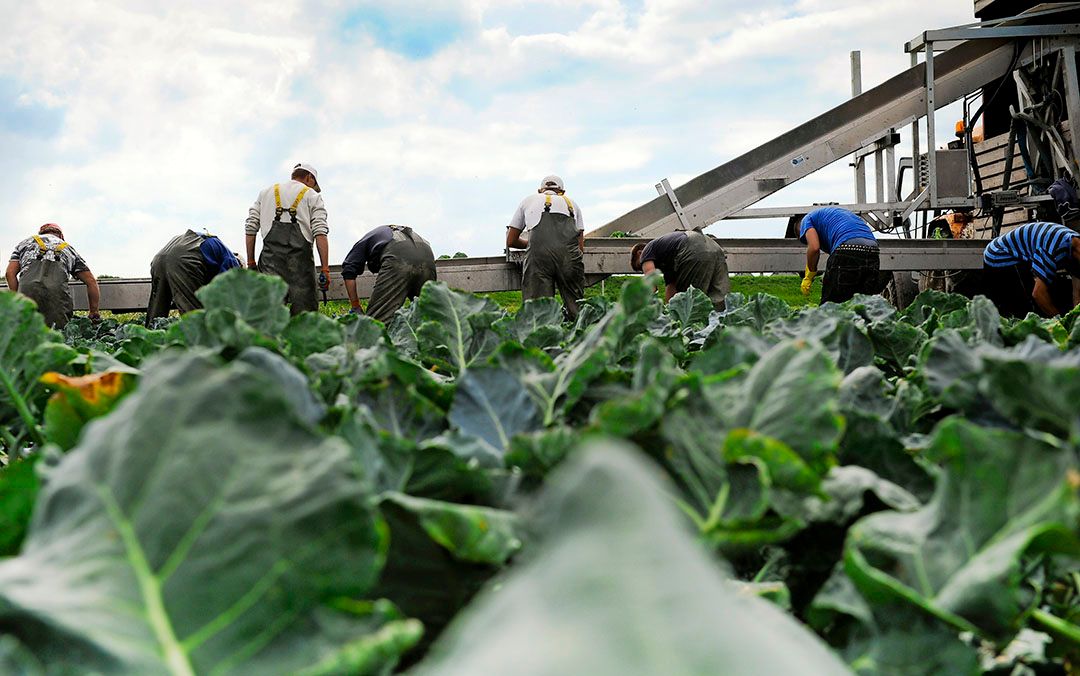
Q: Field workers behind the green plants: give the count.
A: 8